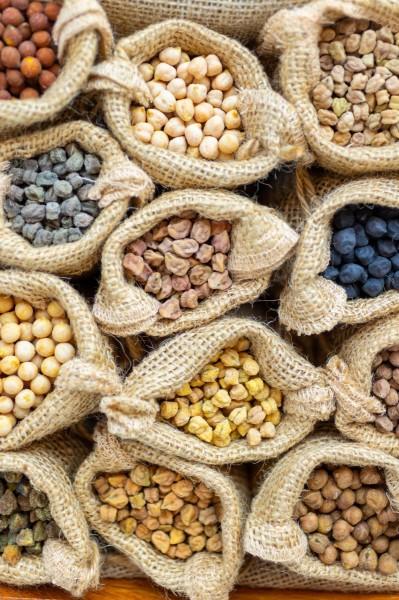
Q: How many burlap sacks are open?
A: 12